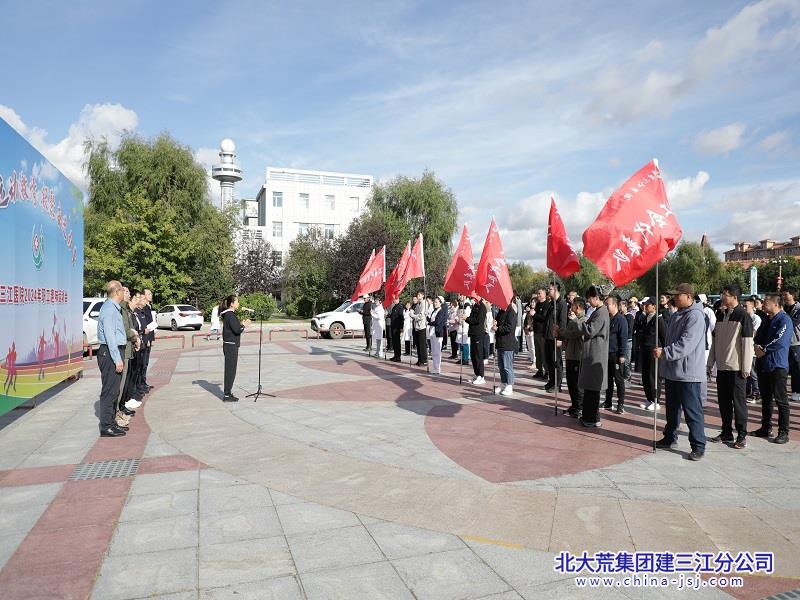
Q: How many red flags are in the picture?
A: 8